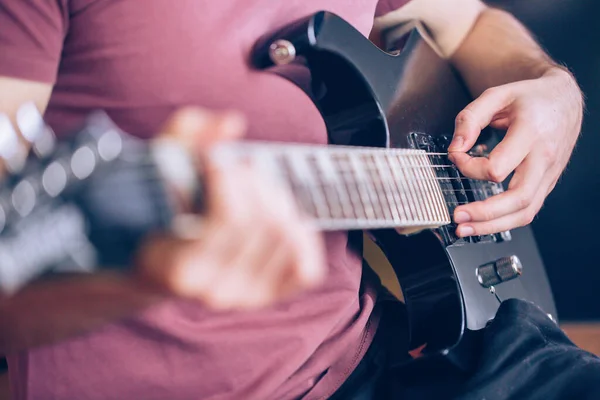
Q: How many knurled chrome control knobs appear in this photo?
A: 2